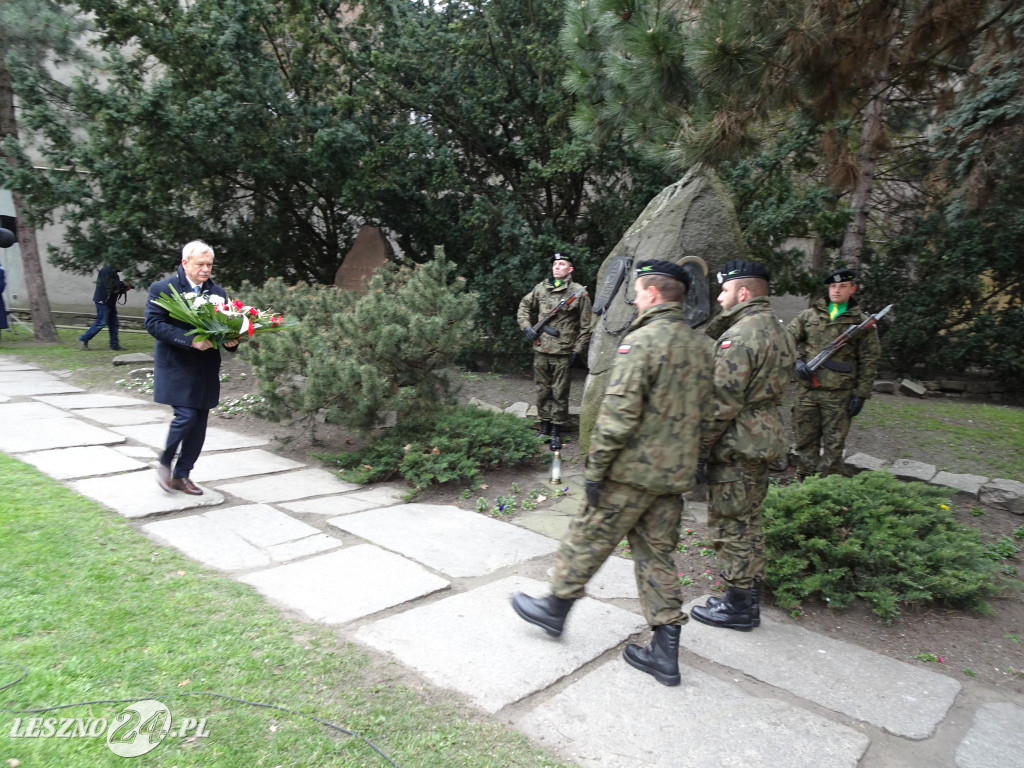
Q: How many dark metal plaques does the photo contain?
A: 2